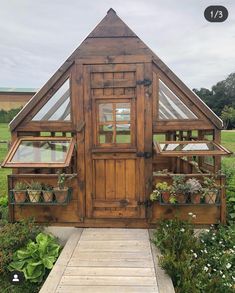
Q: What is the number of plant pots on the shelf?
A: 8